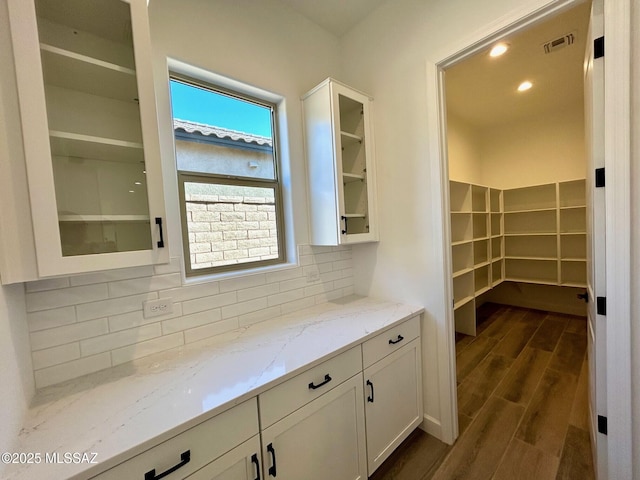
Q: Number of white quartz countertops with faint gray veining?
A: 1